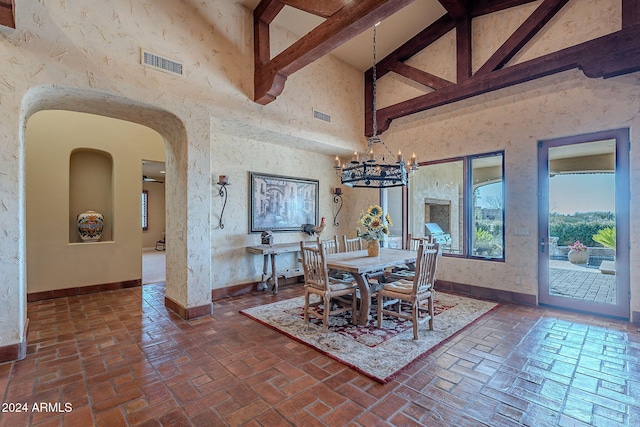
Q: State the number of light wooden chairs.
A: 6